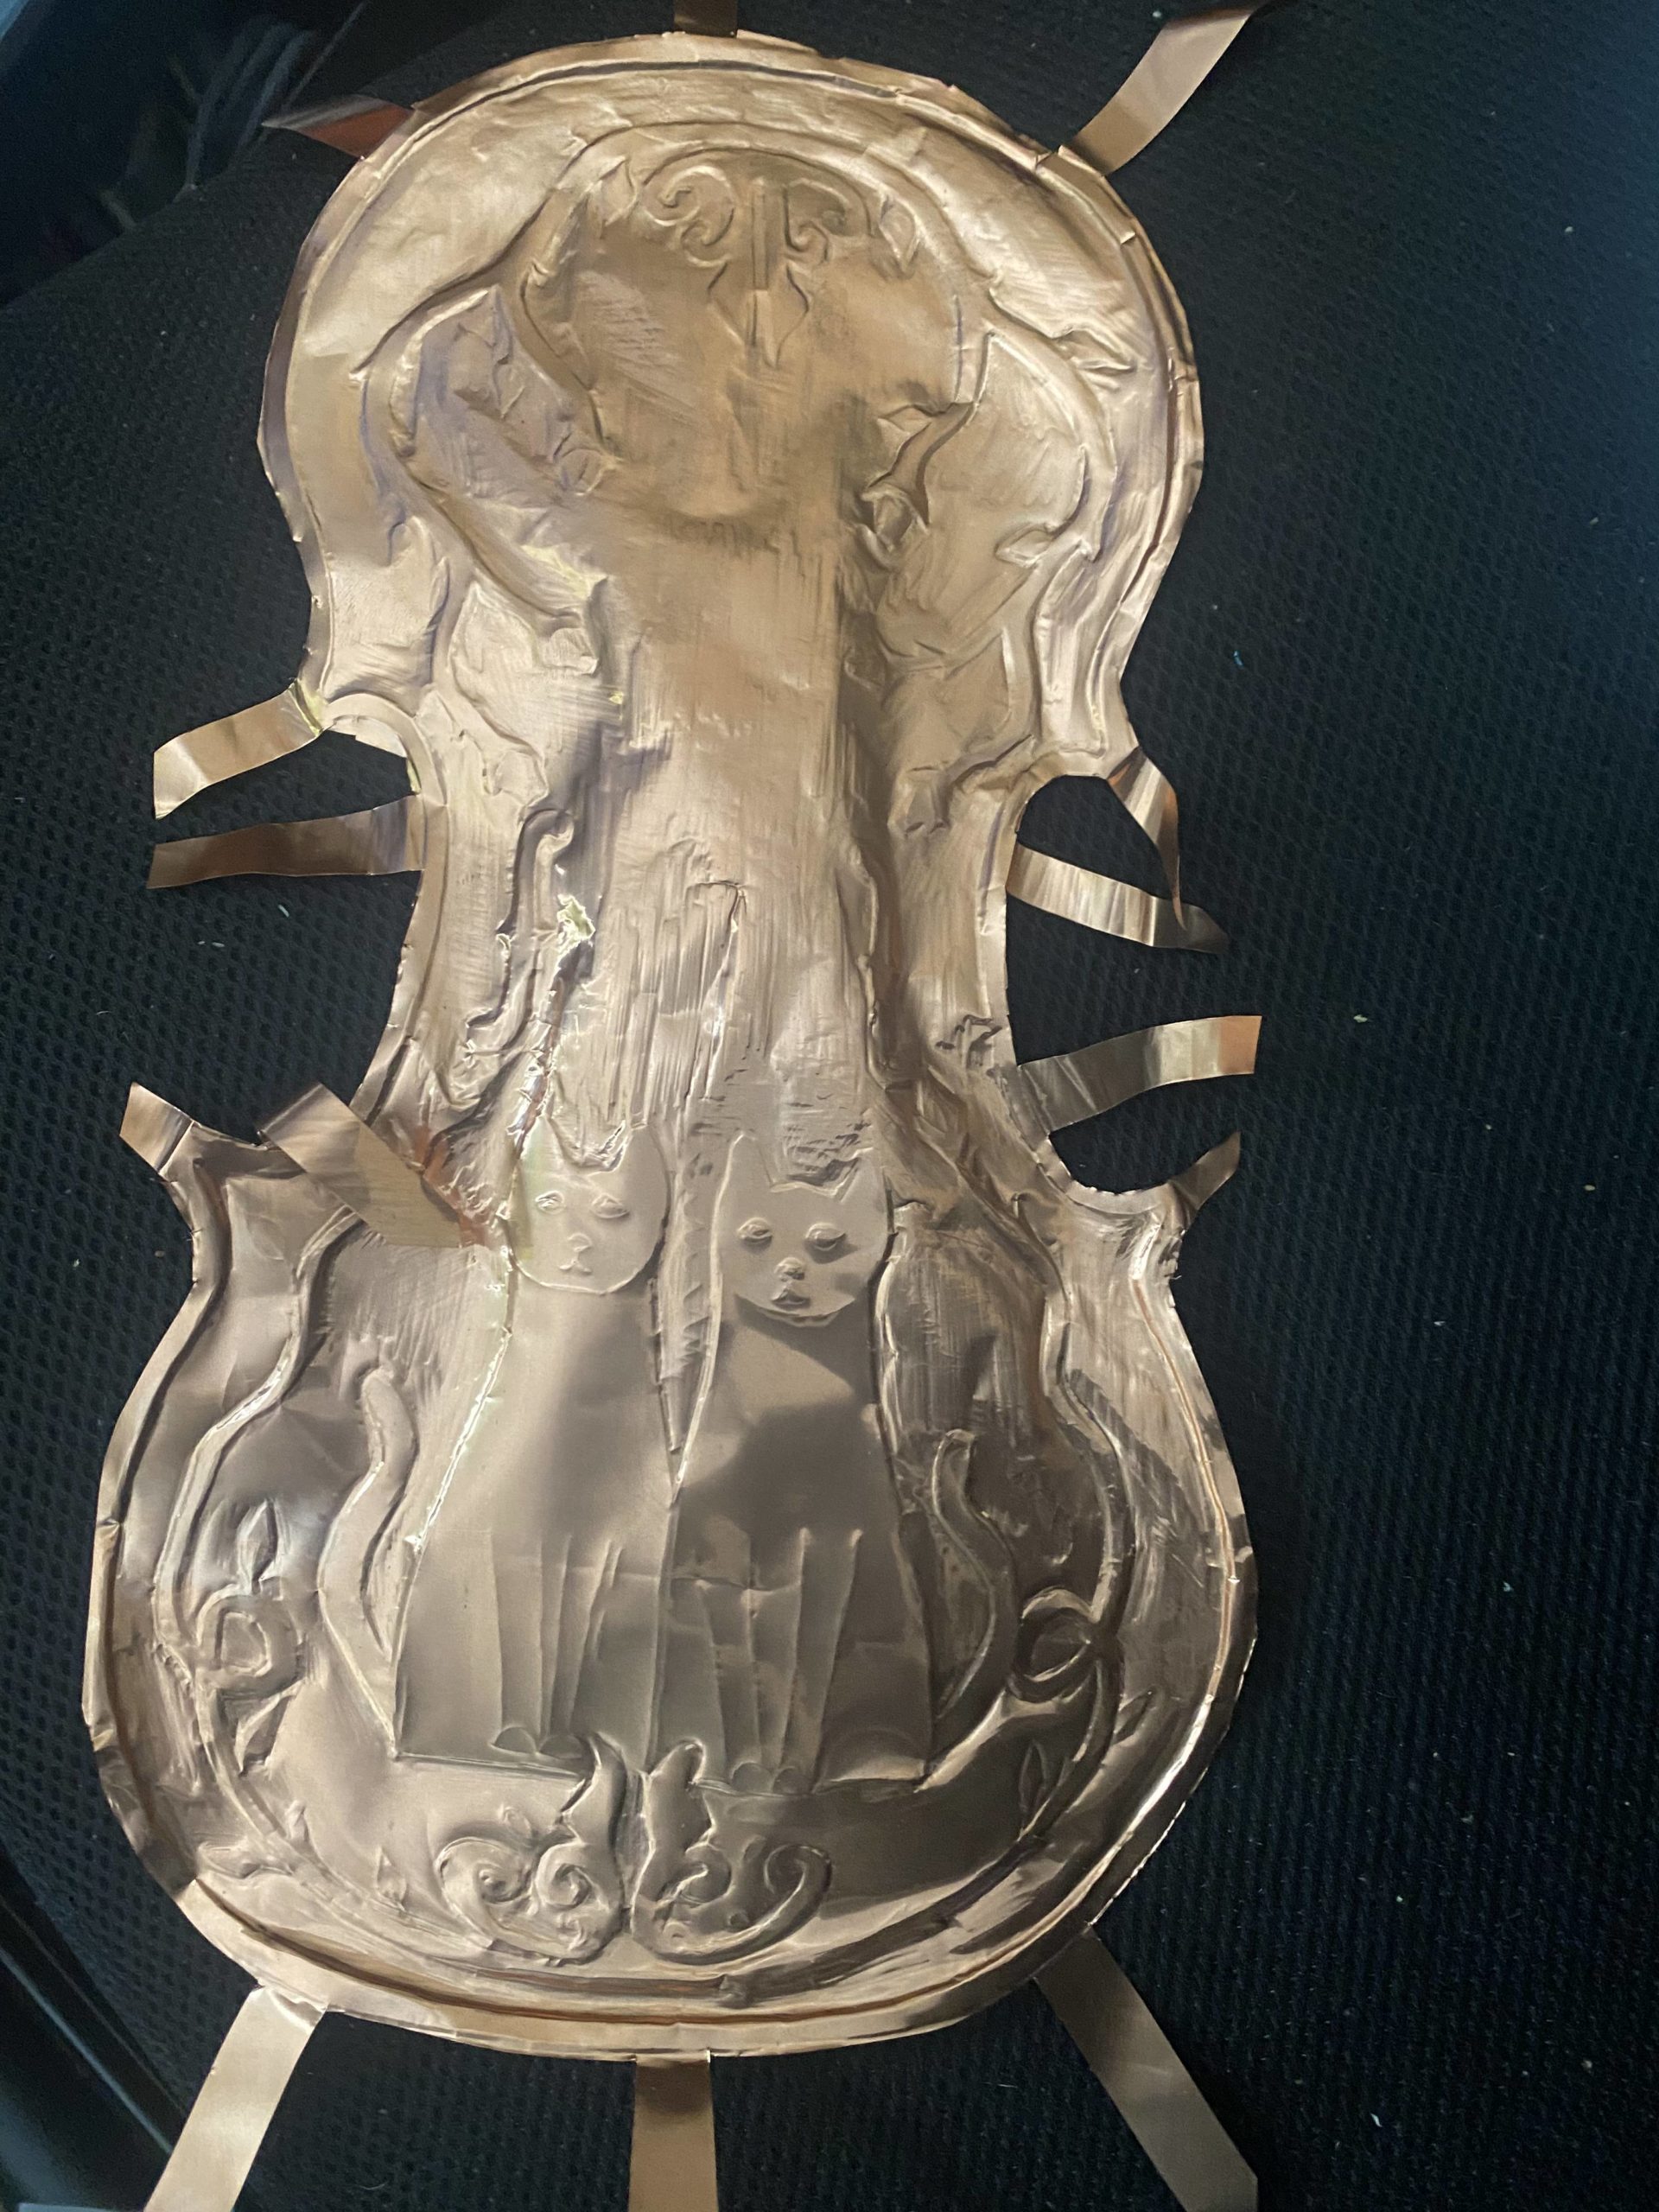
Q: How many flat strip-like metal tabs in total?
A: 14